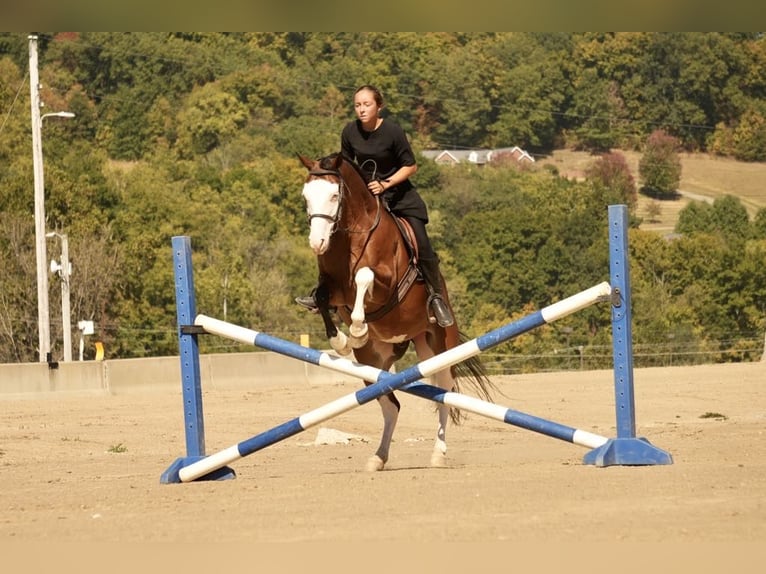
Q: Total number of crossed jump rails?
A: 2